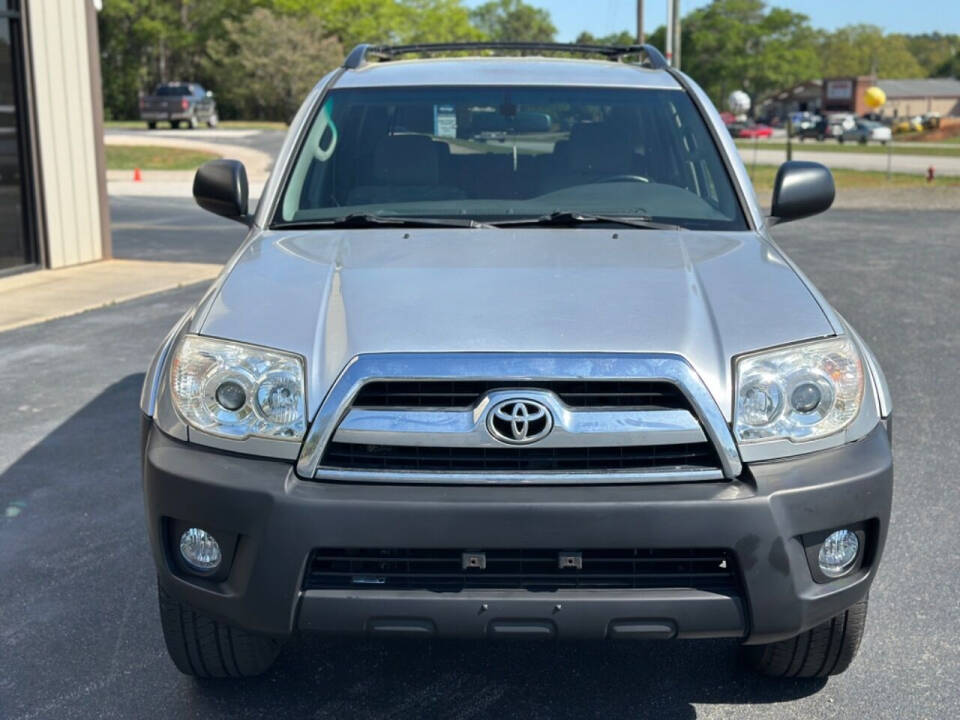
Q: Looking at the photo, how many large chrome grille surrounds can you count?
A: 1